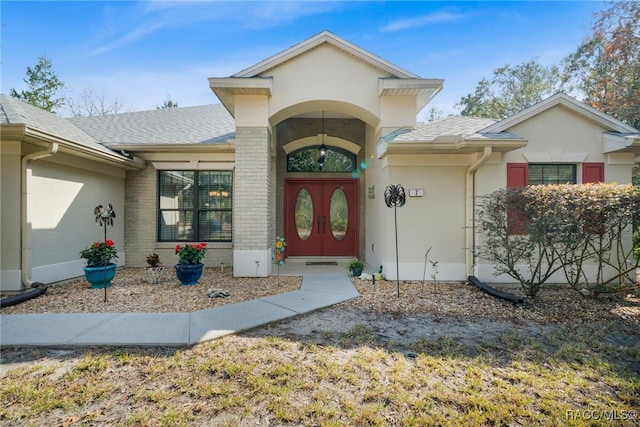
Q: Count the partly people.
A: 0